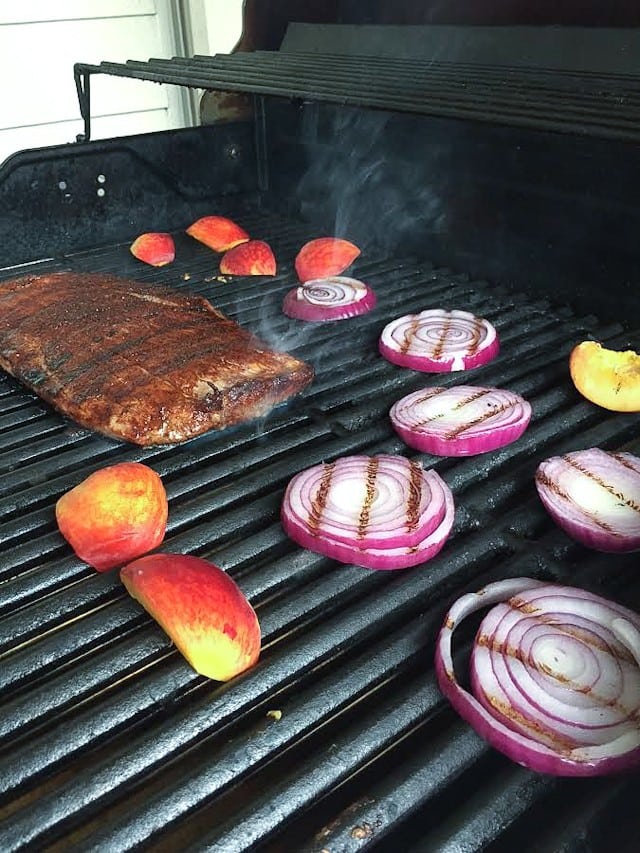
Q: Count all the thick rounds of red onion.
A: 6